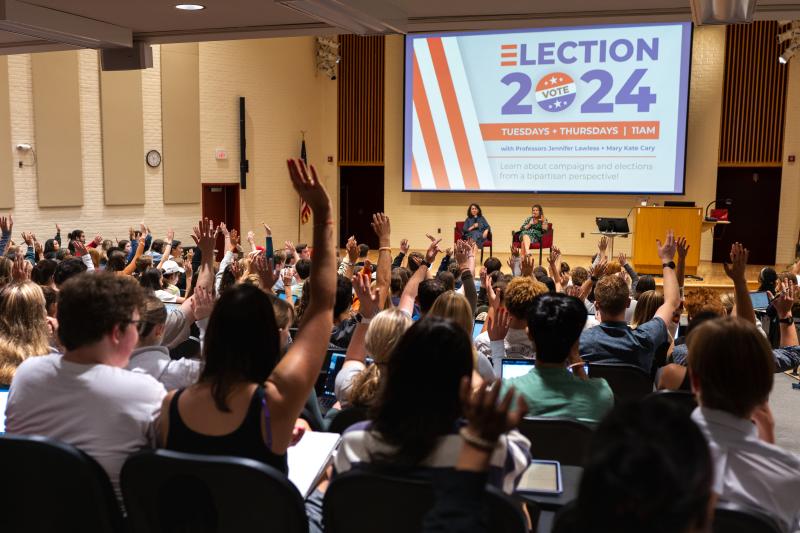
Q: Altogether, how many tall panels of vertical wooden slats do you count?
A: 2